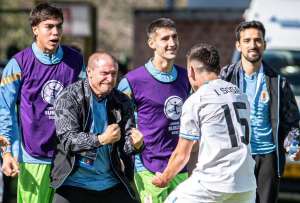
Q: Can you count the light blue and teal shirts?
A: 4